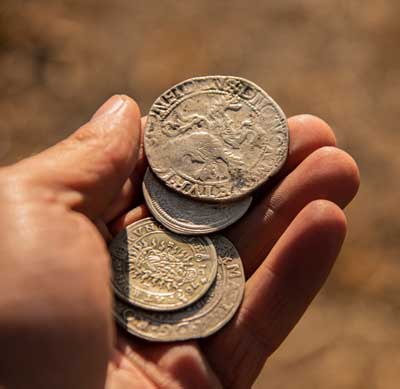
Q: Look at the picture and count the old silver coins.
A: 4